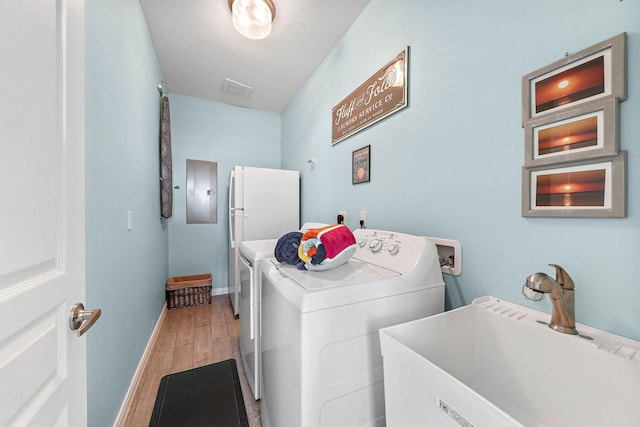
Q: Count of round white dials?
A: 3